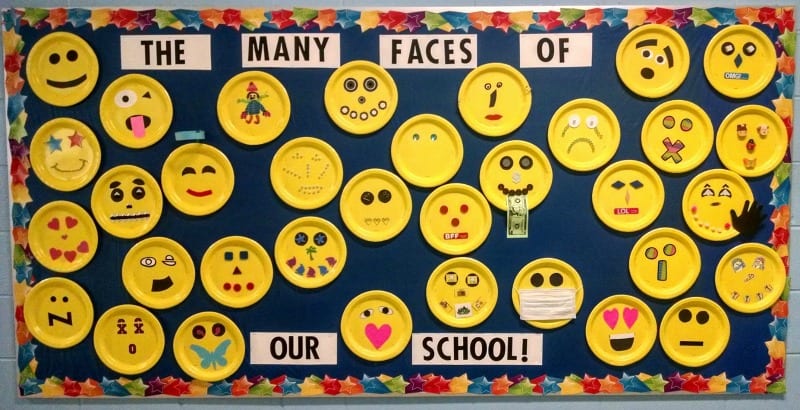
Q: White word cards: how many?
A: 6